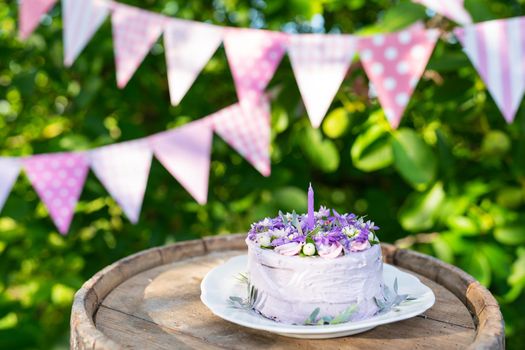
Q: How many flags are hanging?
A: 14